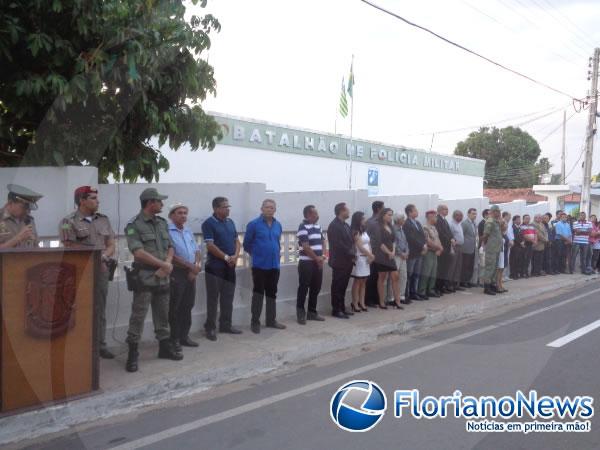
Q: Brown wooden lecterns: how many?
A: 1